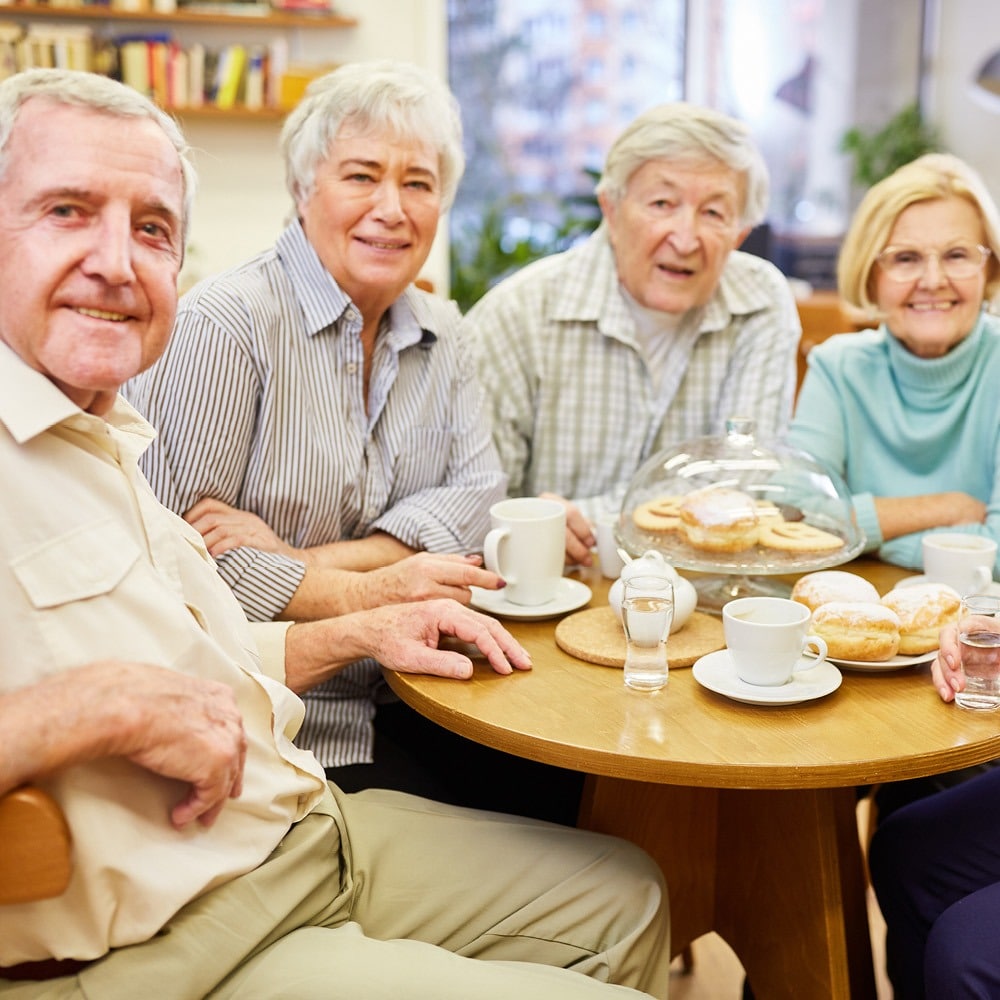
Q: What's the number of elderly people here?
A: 4